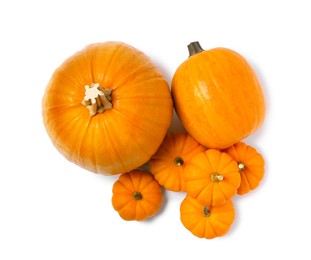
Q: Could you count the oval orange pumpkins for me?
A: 1